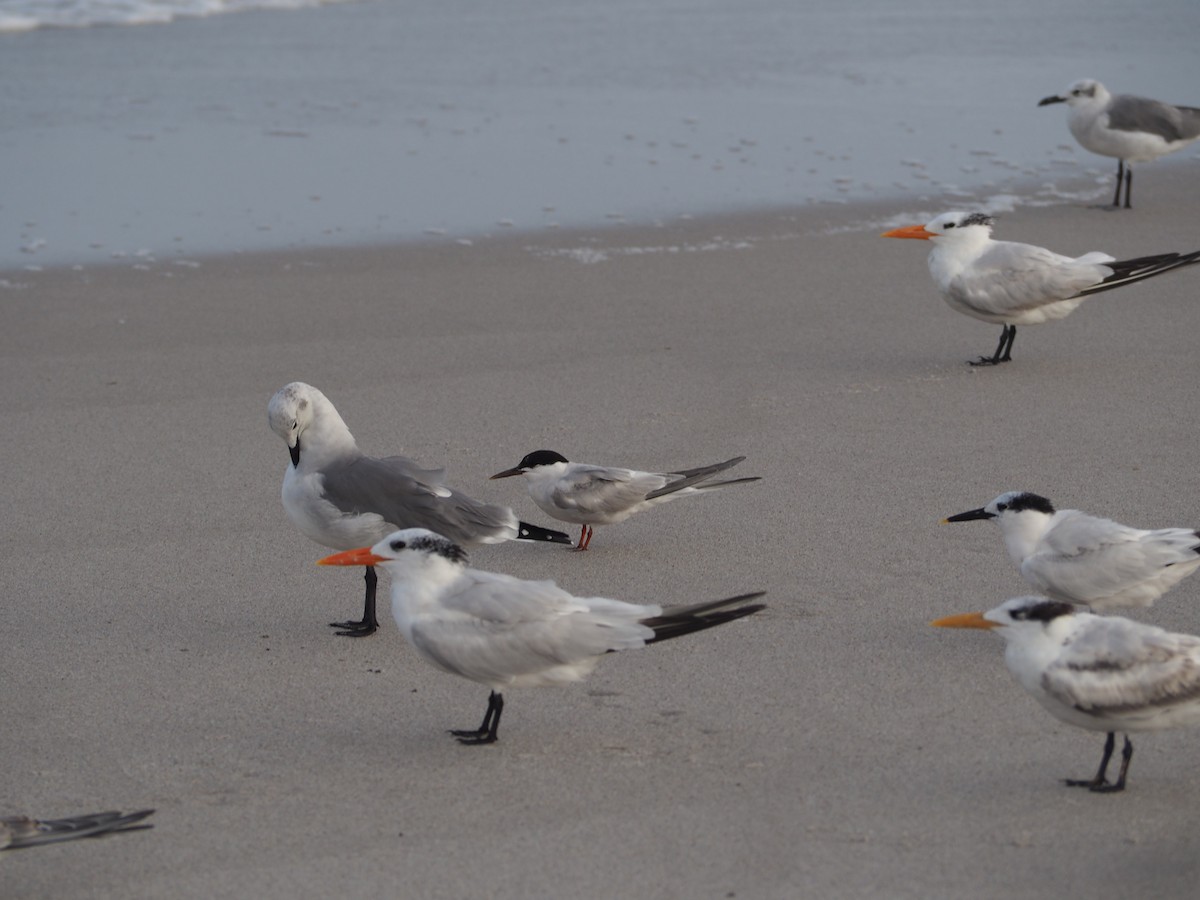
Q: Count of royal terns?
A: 3